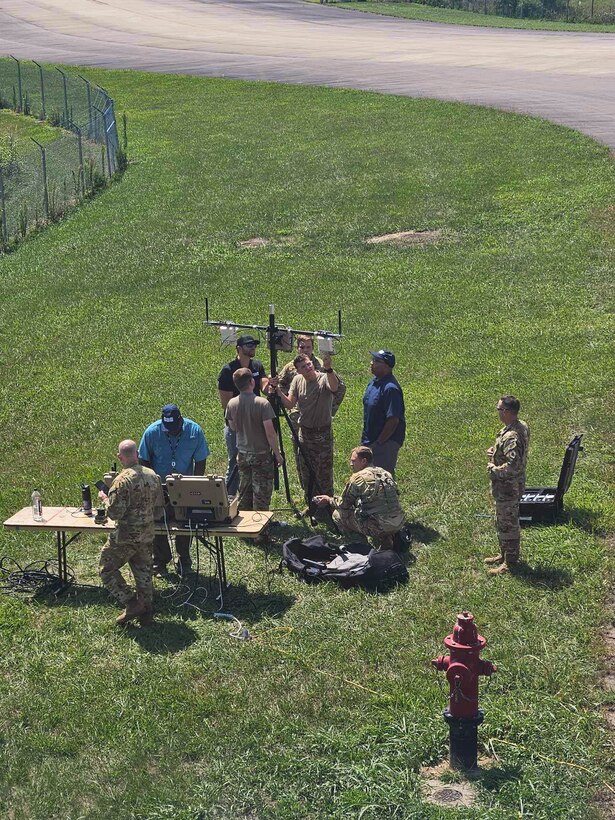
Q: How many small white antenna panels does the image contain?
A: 2